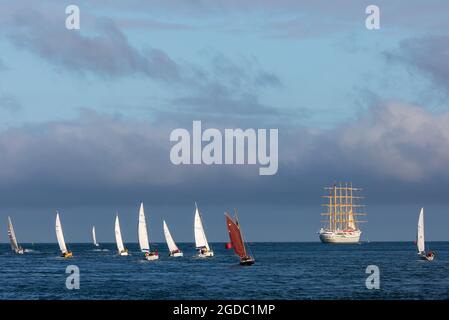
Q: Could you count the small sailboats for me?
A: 9